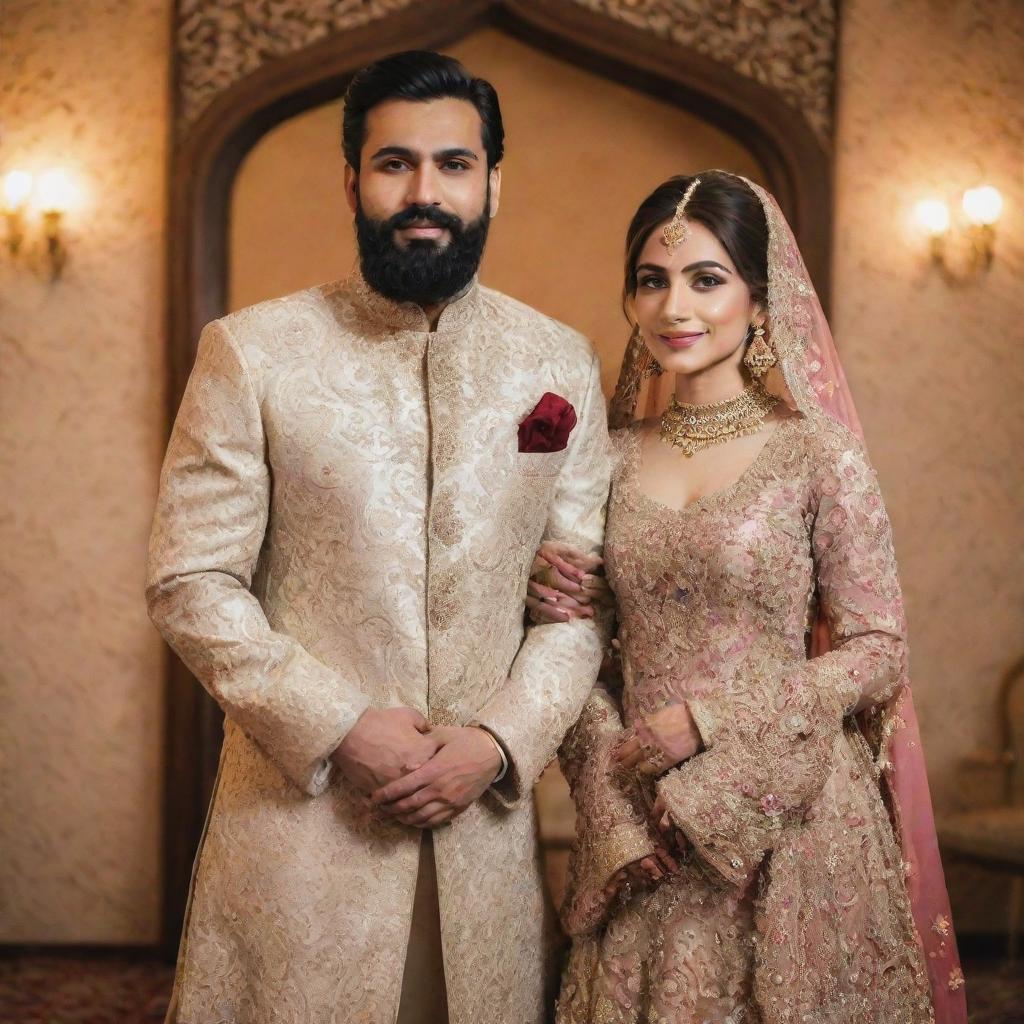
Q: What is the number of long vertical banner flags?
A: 0